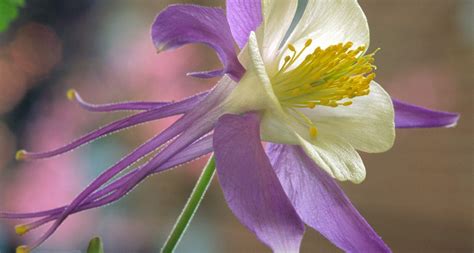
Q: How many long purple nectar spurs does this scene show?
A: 5